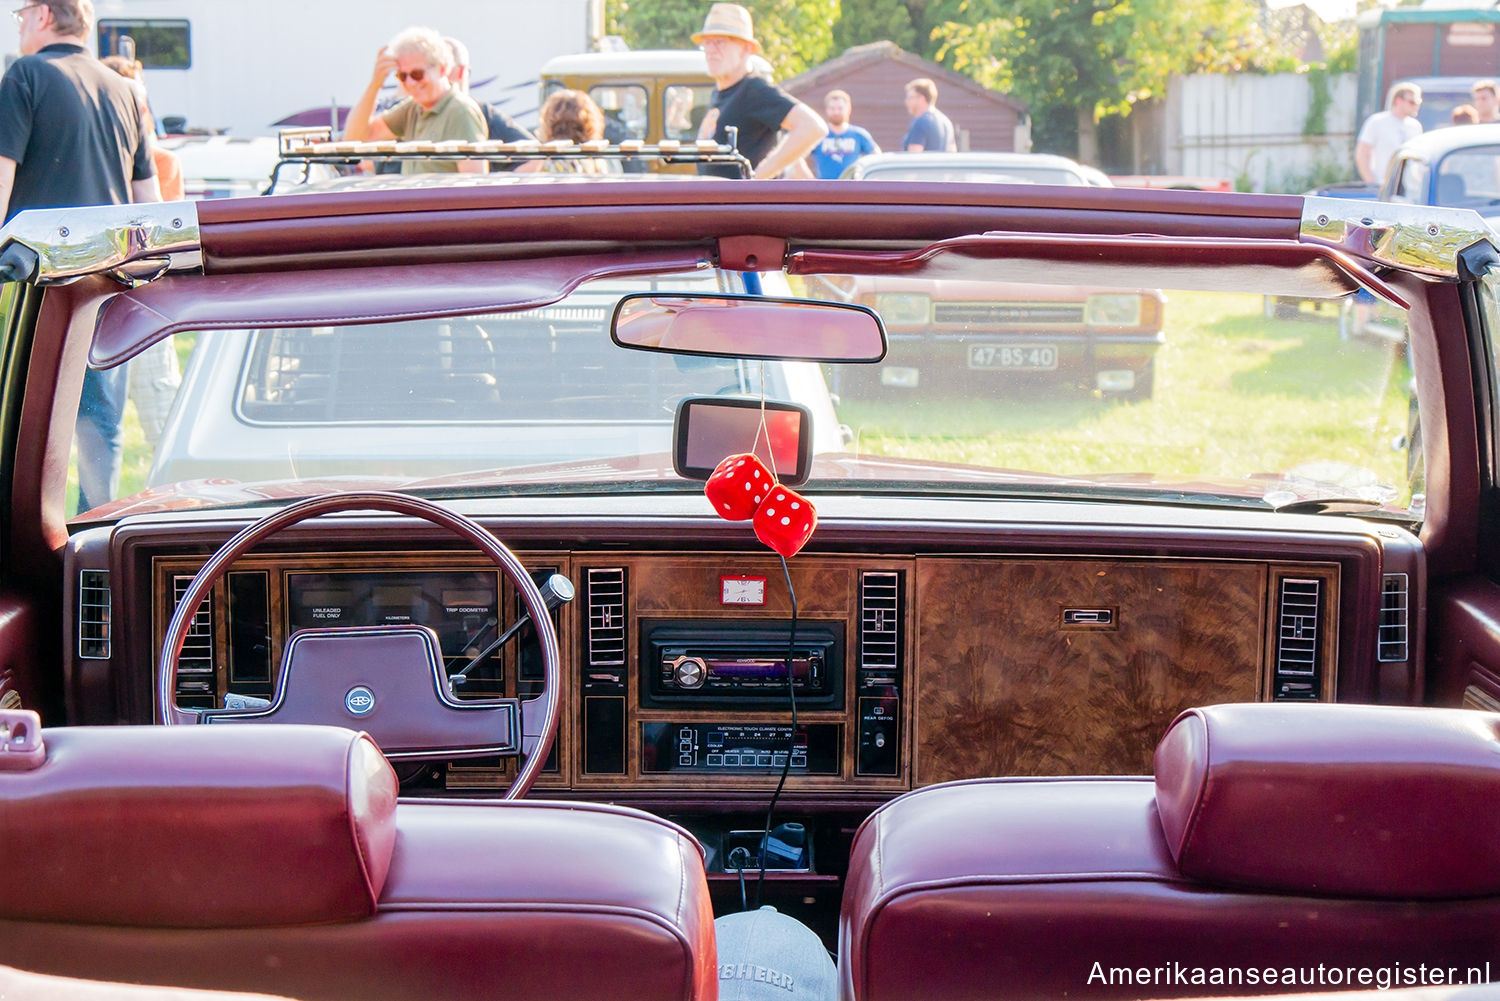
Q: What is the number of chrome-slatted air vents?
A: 6